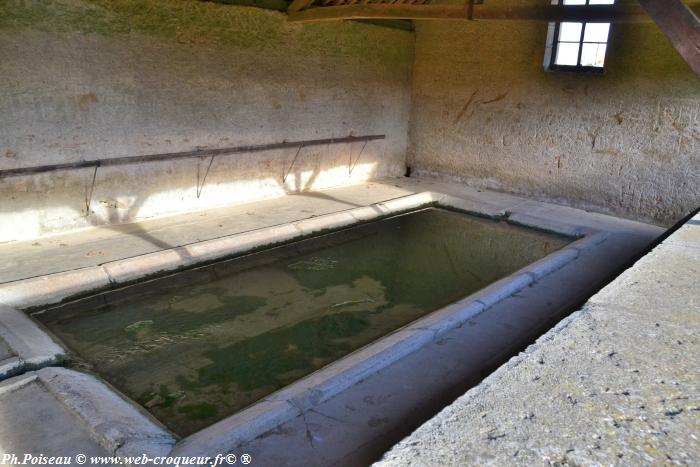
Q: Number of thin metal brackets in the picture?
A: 4